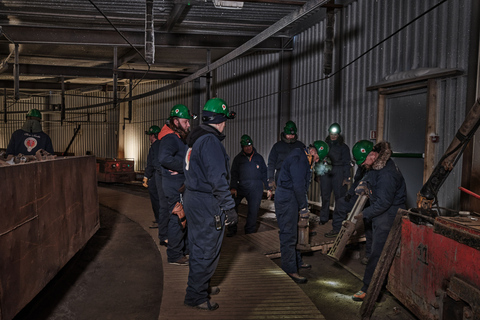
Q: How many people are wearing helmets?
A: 9